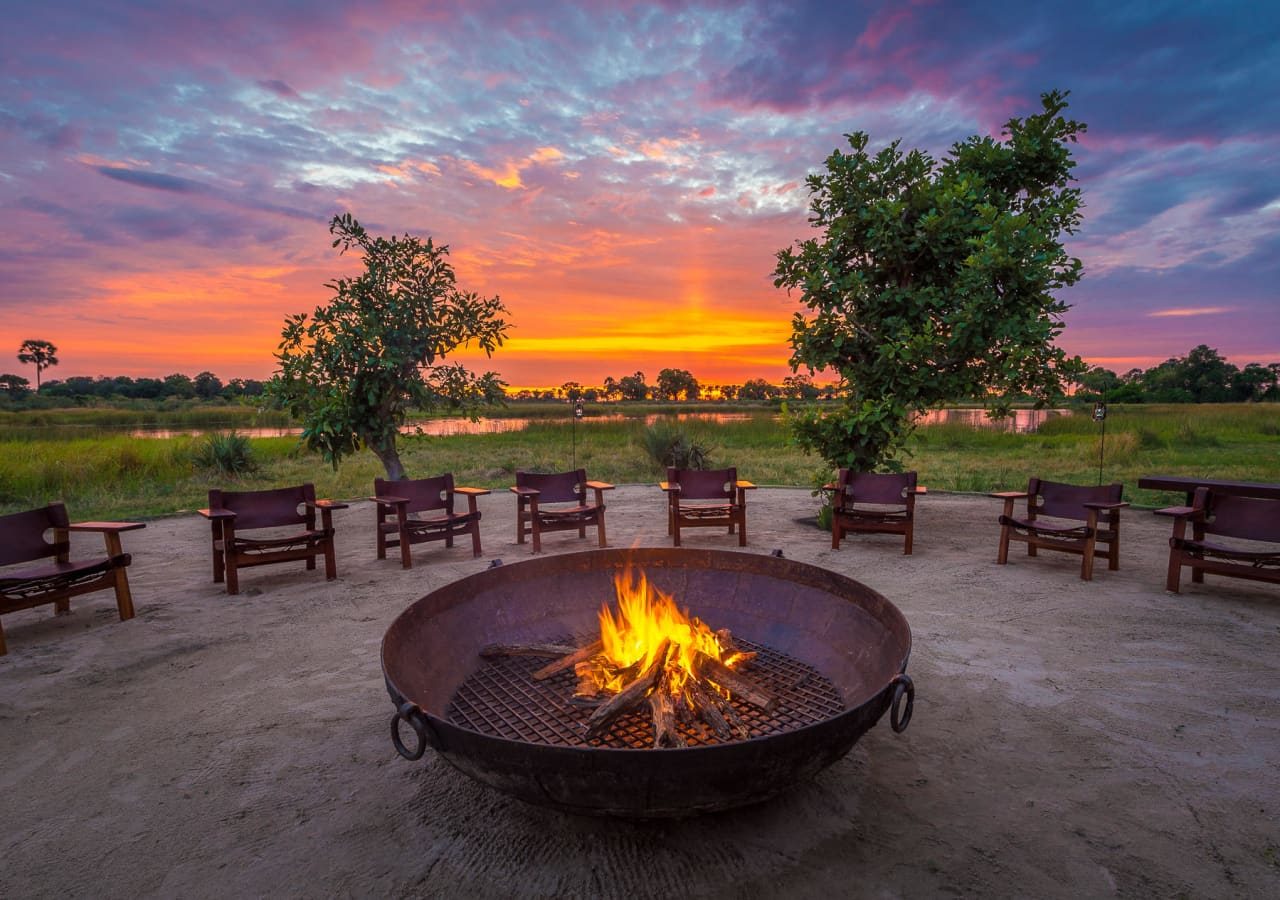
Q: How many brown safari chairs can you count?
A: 8